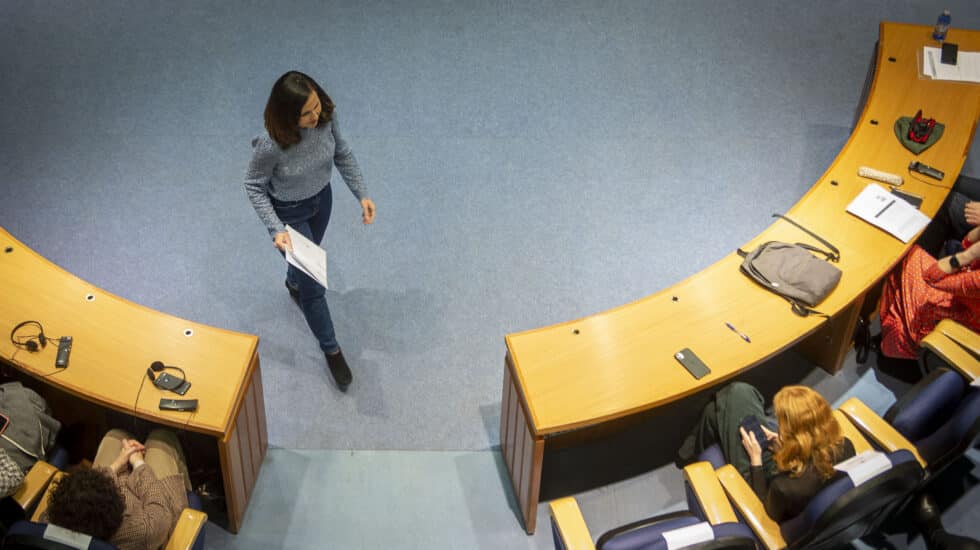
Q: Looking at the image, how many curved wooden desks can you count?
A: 2